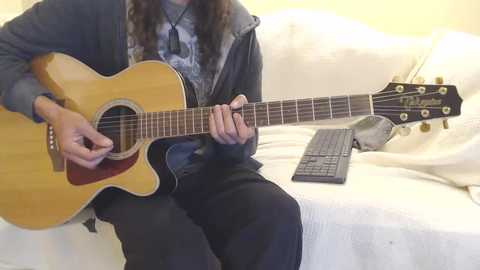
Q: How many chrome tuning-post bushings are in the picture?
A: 6